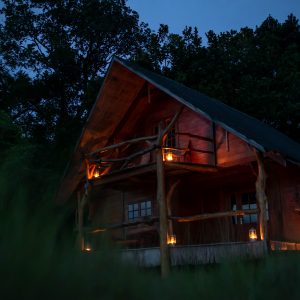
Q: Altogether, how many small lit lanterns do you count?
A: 5